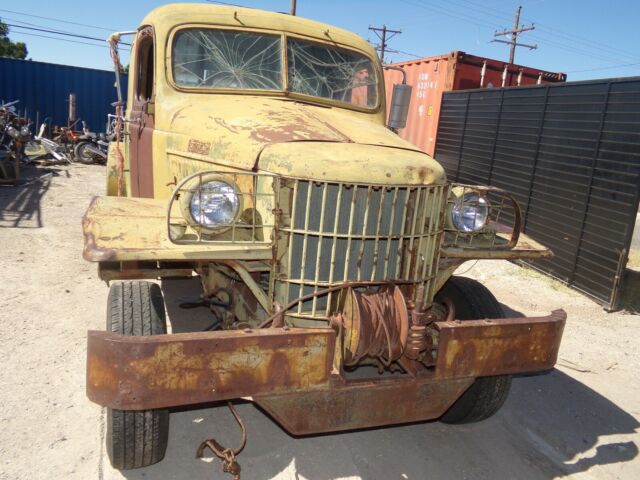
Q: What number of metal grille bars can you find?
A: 13